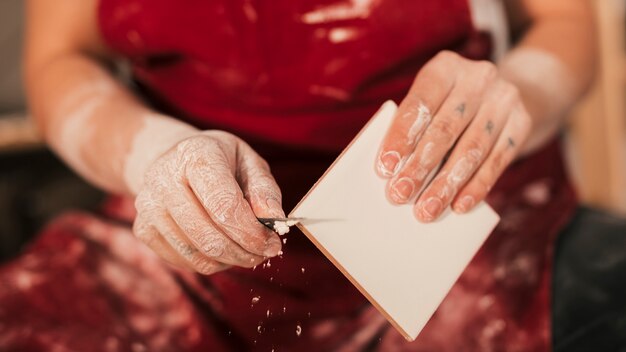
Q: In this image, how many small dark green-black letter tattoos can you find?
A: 3